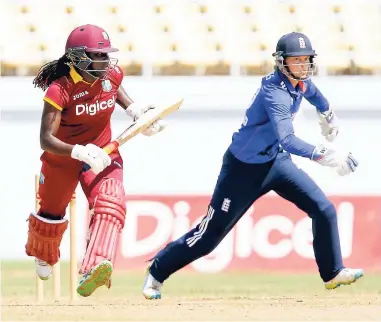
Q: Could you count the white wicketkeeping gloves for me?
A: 2